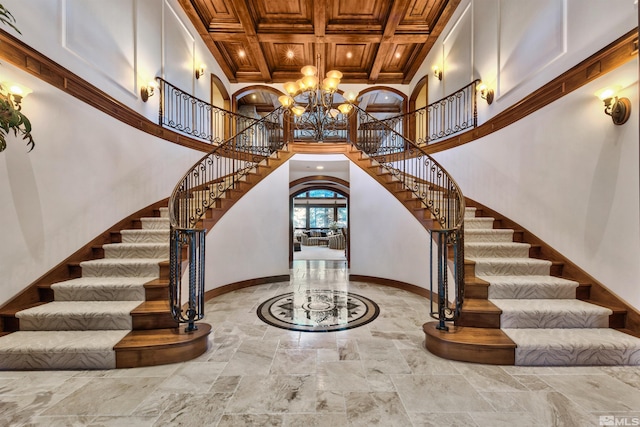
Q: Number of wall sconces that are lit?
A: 6